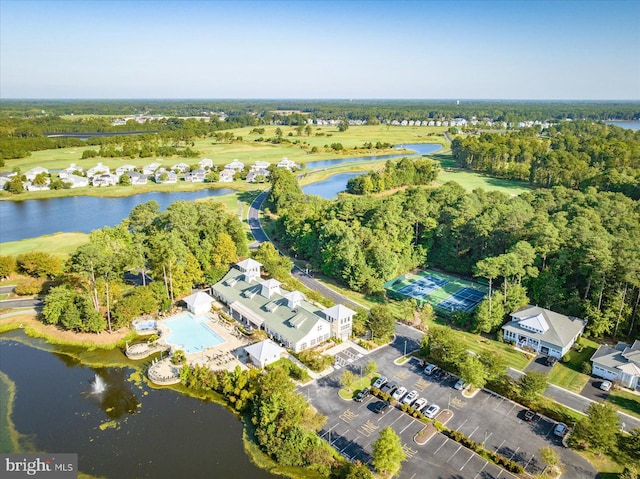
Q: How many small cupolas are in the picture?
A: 3